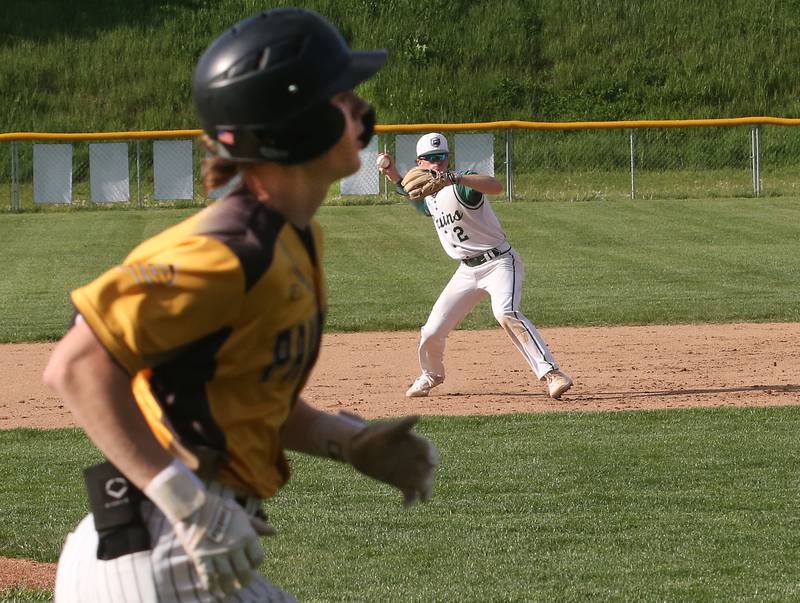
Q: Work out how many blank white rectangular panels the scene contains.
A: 6